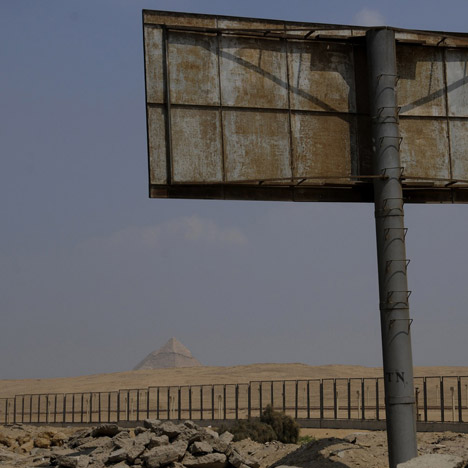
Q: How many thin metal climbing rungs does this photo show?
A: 9